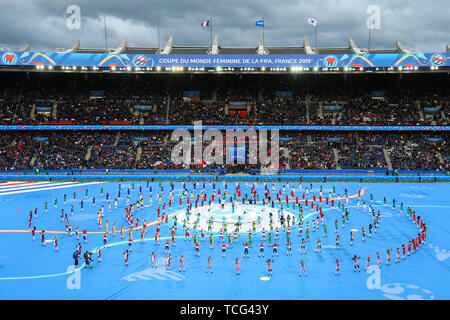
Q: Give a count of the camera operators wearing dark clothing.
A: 2